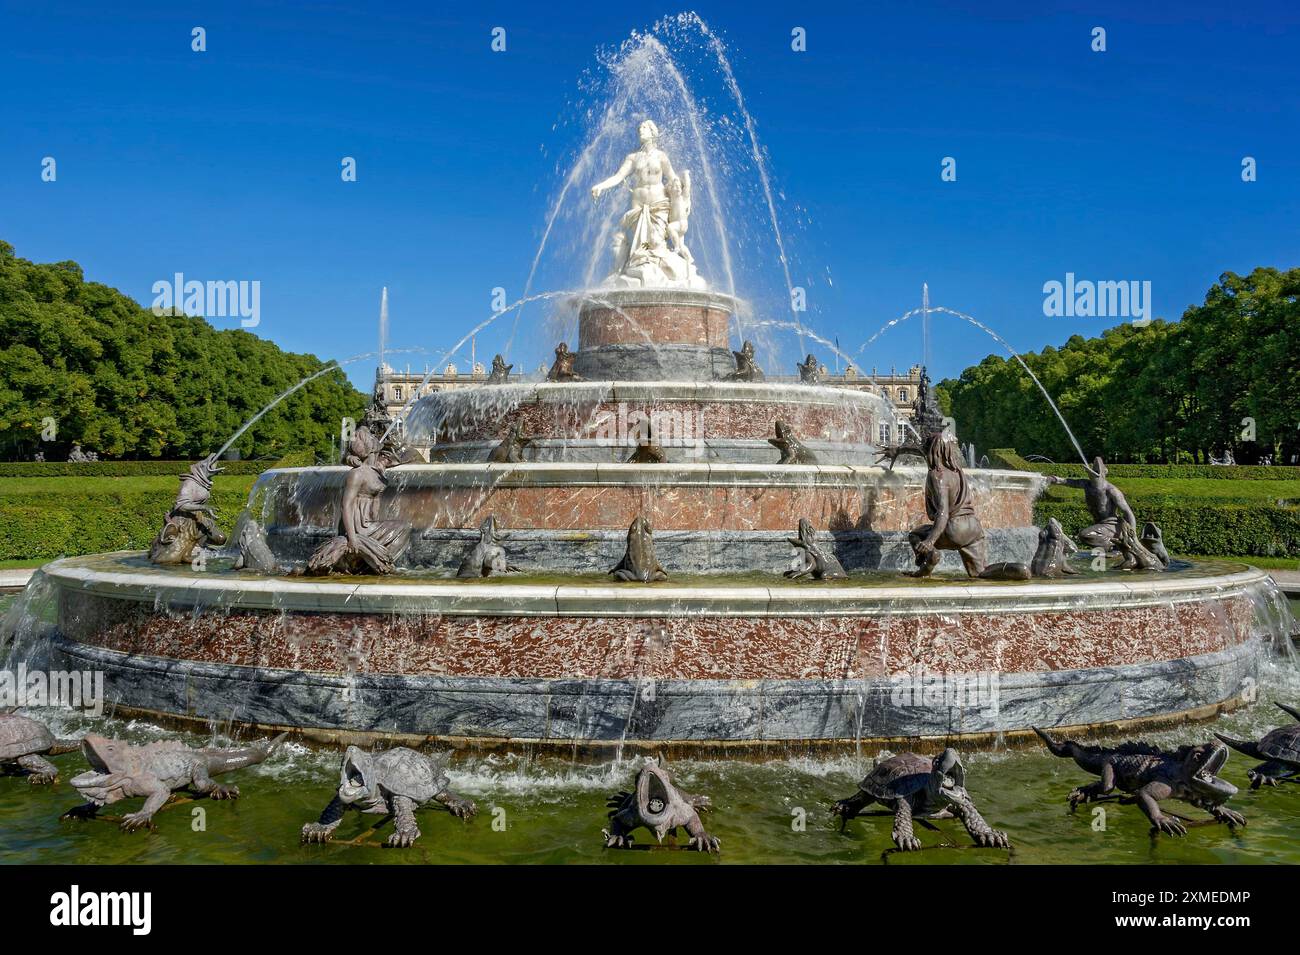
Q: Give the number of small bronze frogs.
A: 13